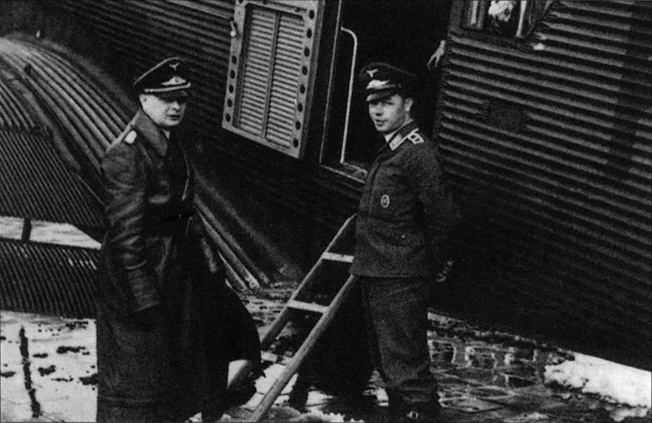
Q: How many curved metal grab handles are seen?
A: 1